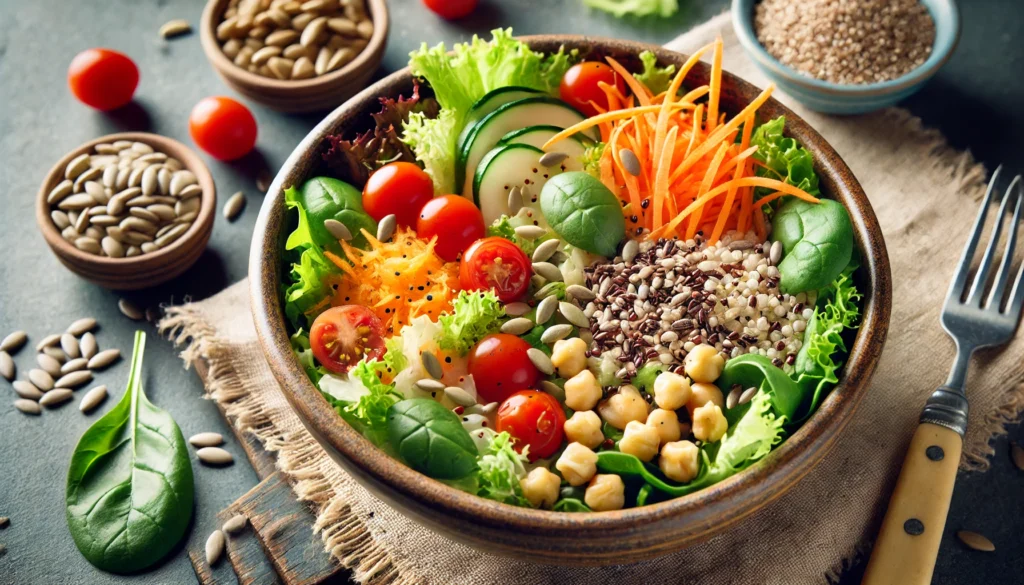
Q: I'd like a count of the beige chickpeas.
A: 14